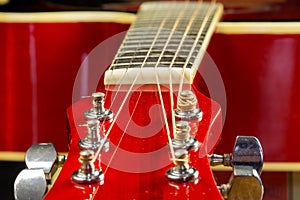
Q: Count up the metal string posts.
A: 6